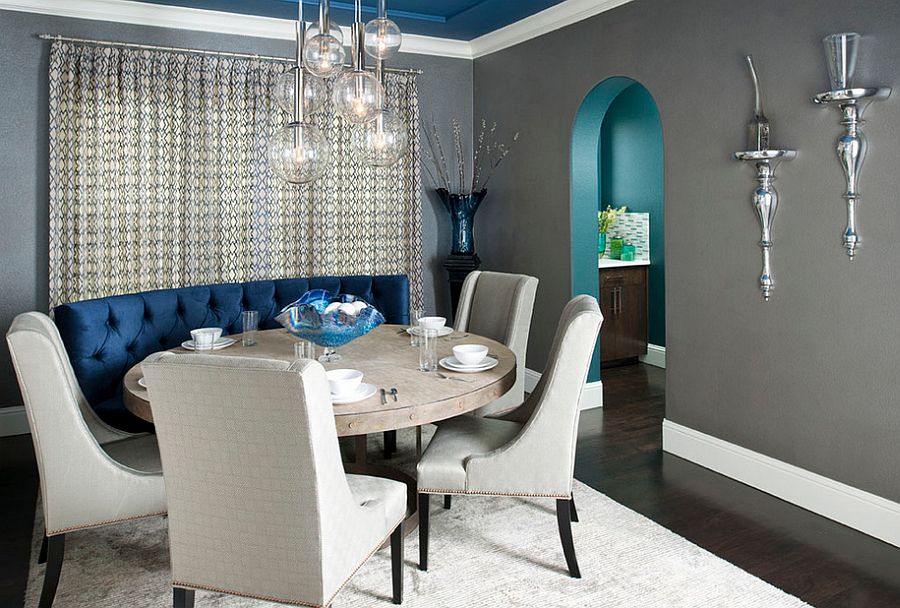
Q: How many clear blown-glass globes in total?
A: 7